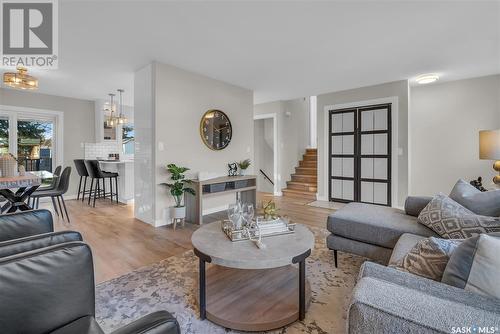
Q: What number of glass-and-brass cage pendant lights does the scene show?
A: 2